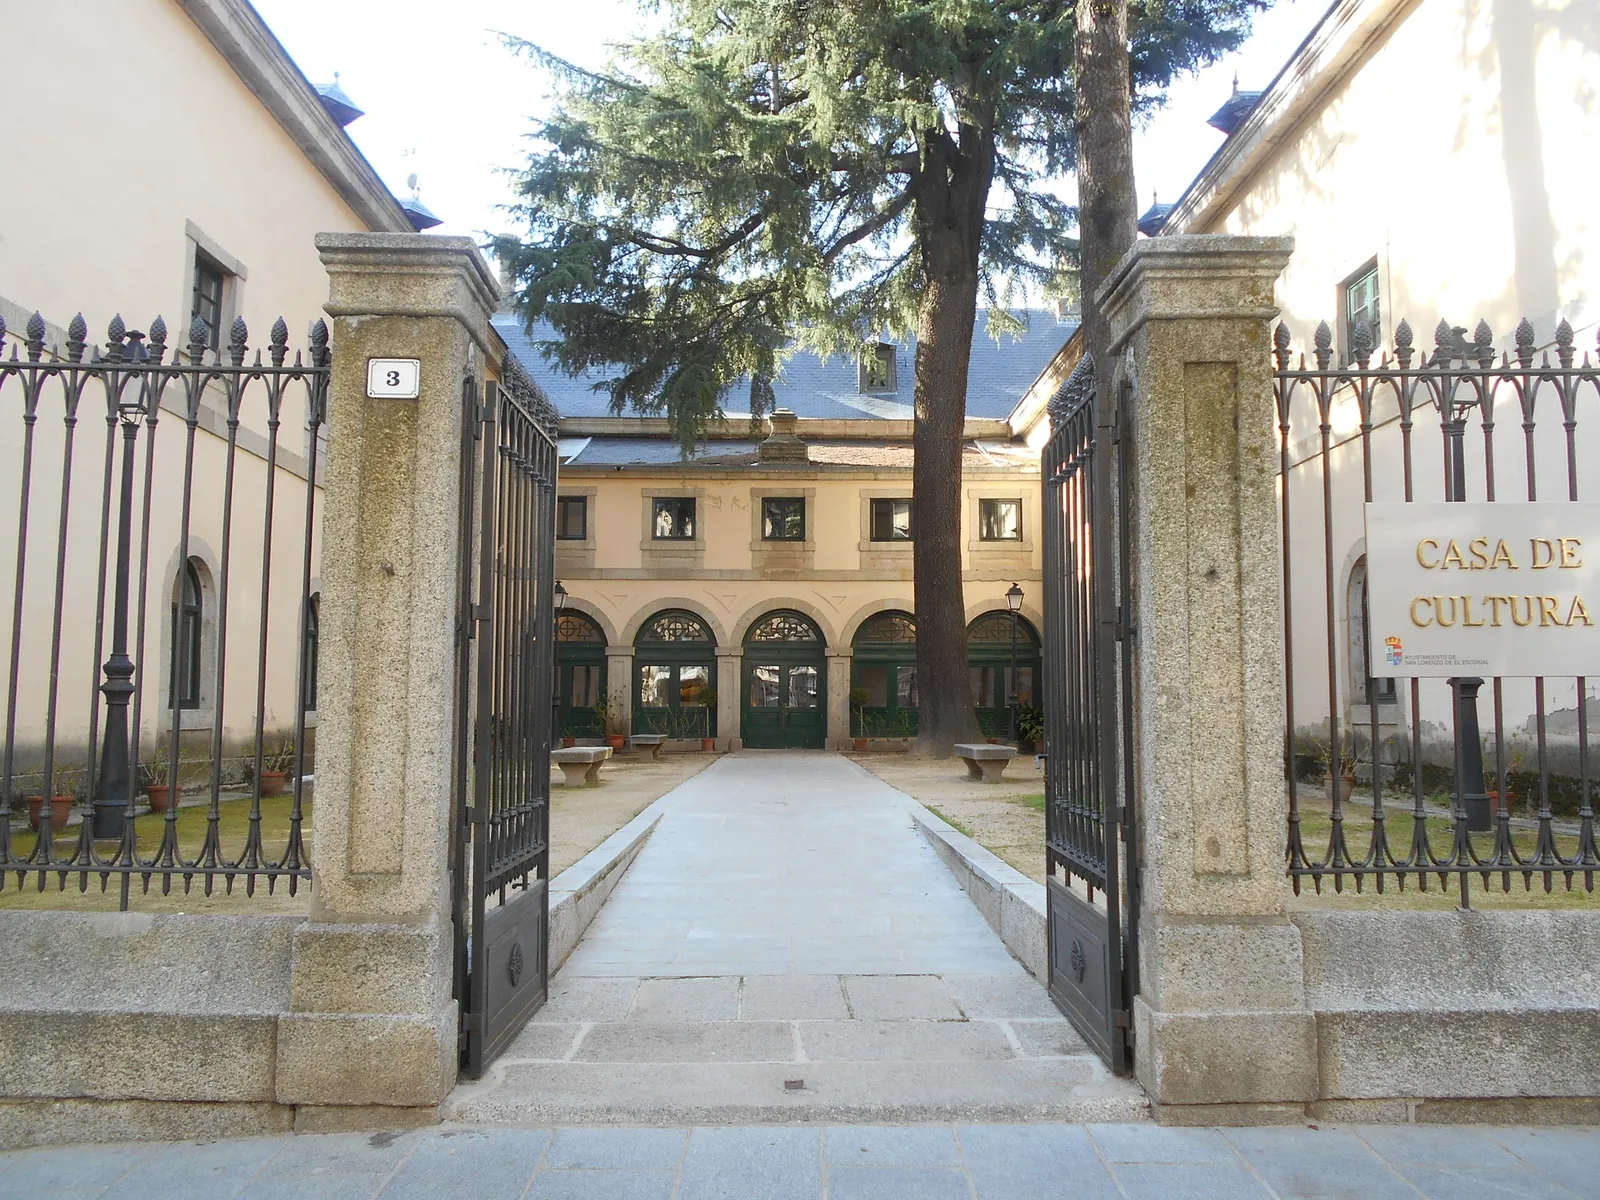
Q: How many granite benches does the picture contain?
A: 3